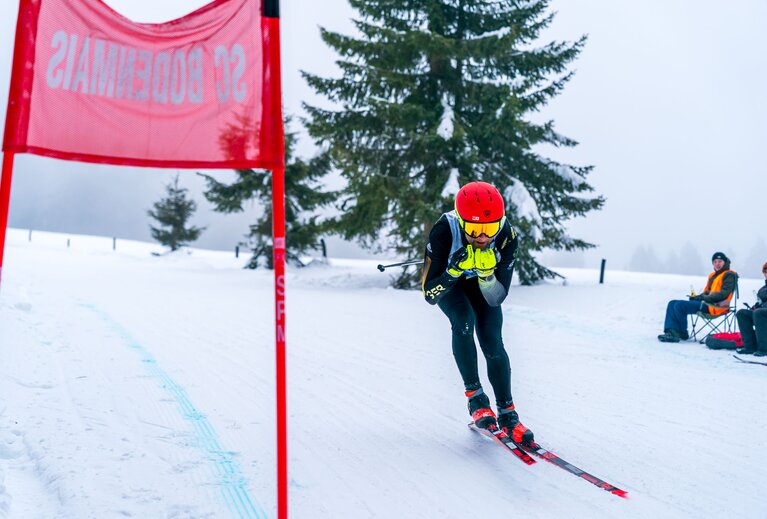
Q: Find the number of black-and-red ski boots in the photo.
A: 2